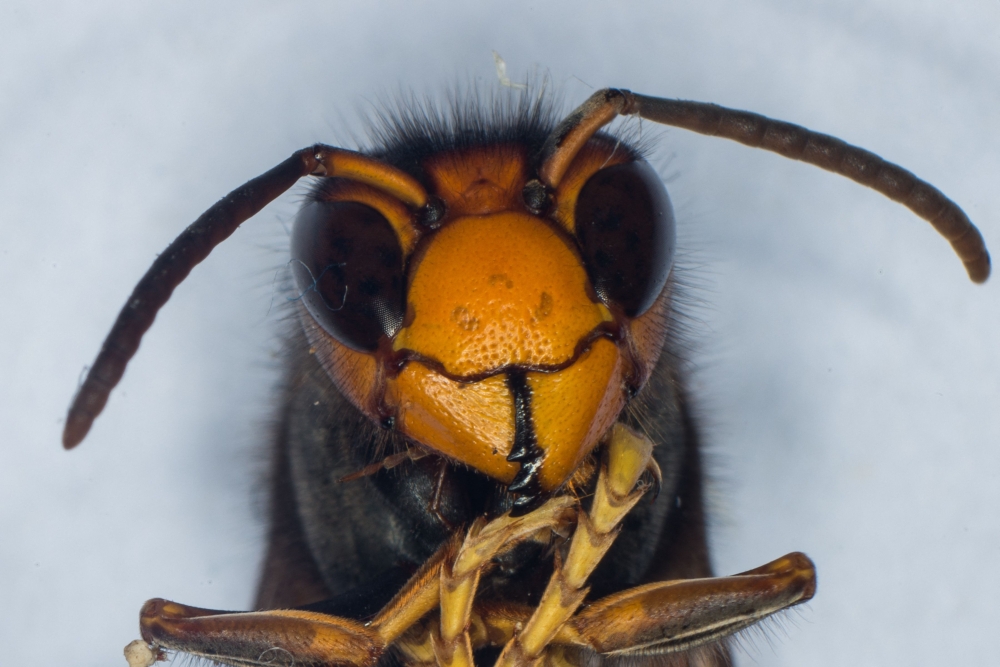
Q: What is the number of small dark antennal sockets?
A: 2